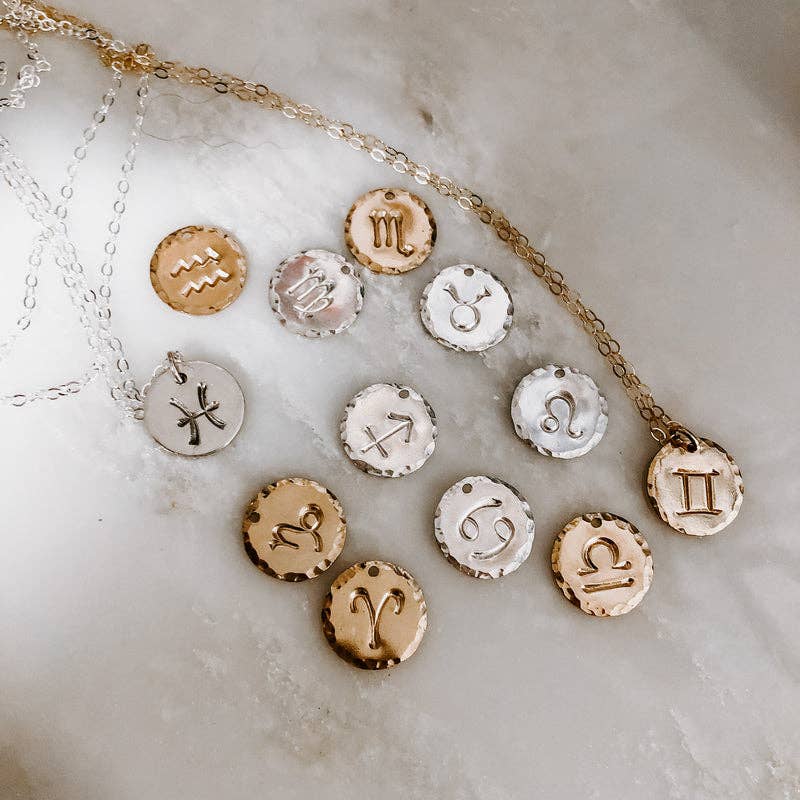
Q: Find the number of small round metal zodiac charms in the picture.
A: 12